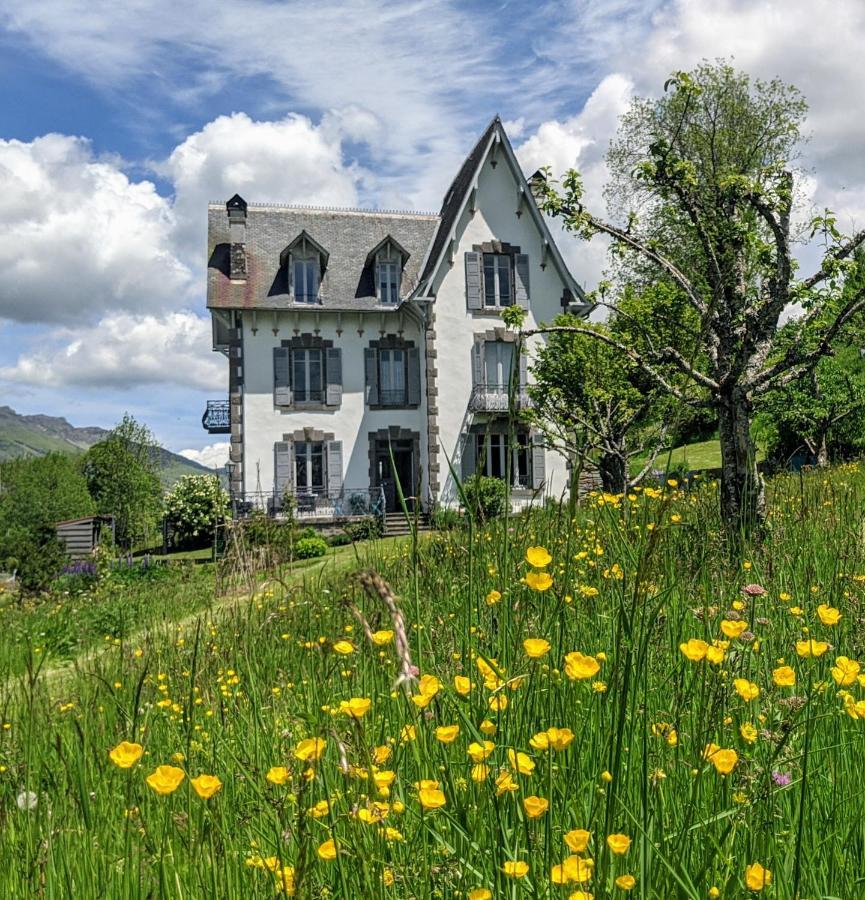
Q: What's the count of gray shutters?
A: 12